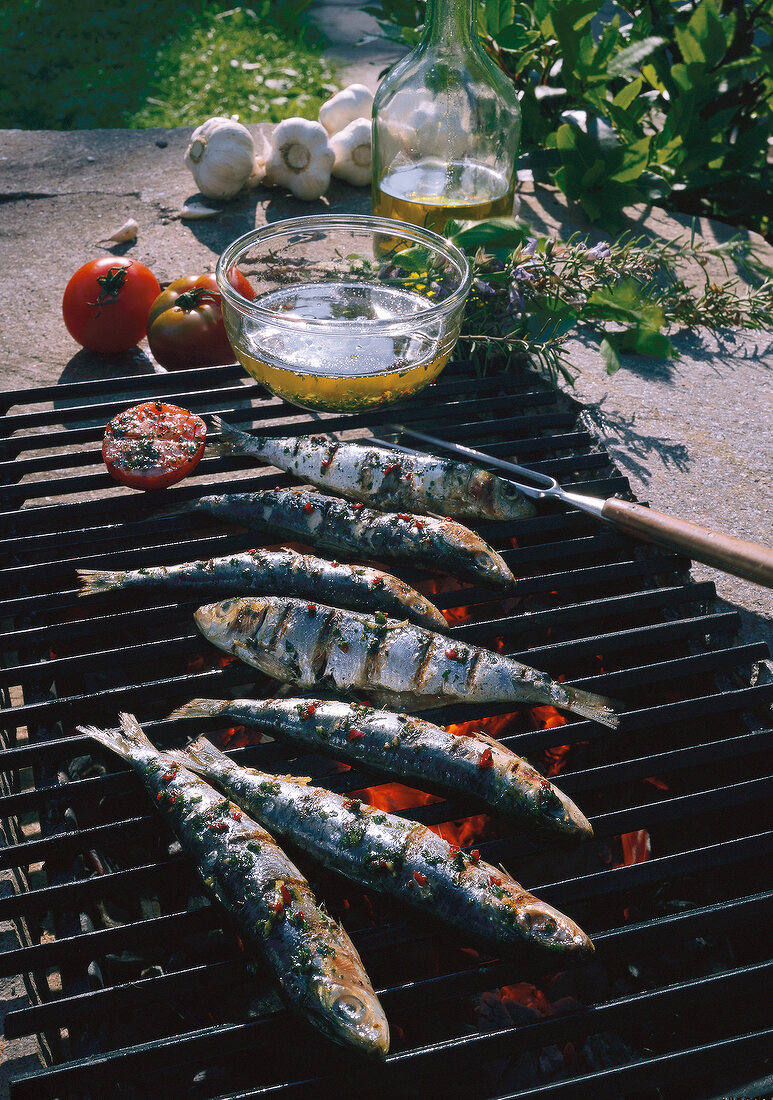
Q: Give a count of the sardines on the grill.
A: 7